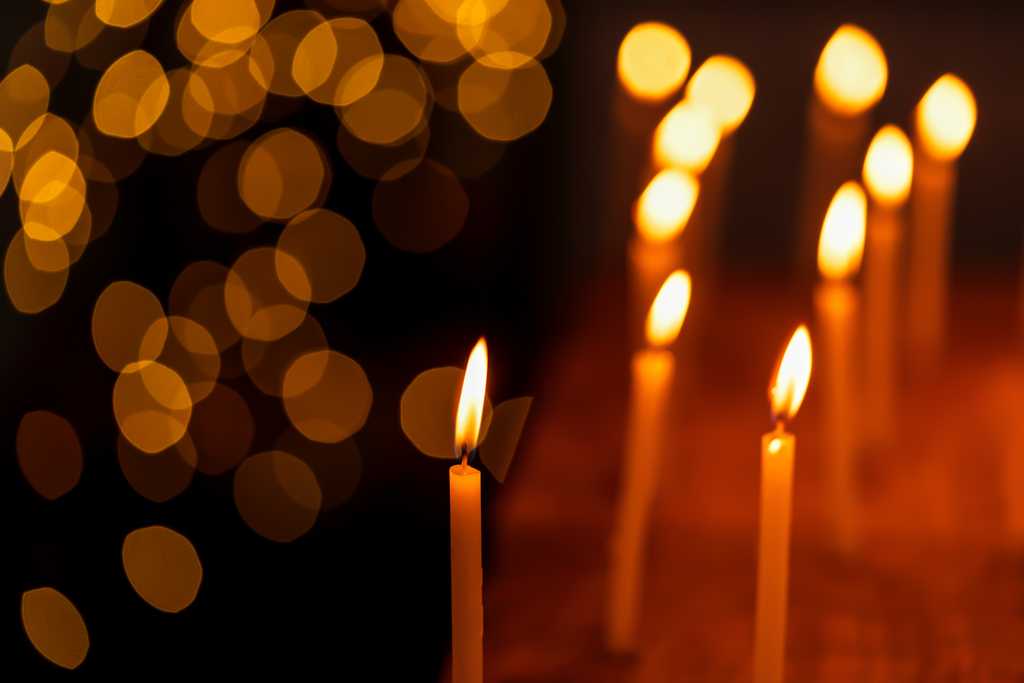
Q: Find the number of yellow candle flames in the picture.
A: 11